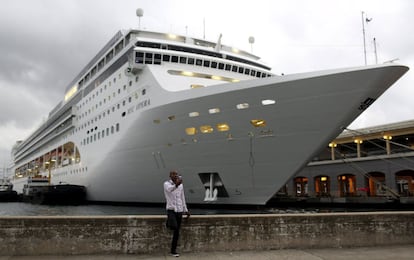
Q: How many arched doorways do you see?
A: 5